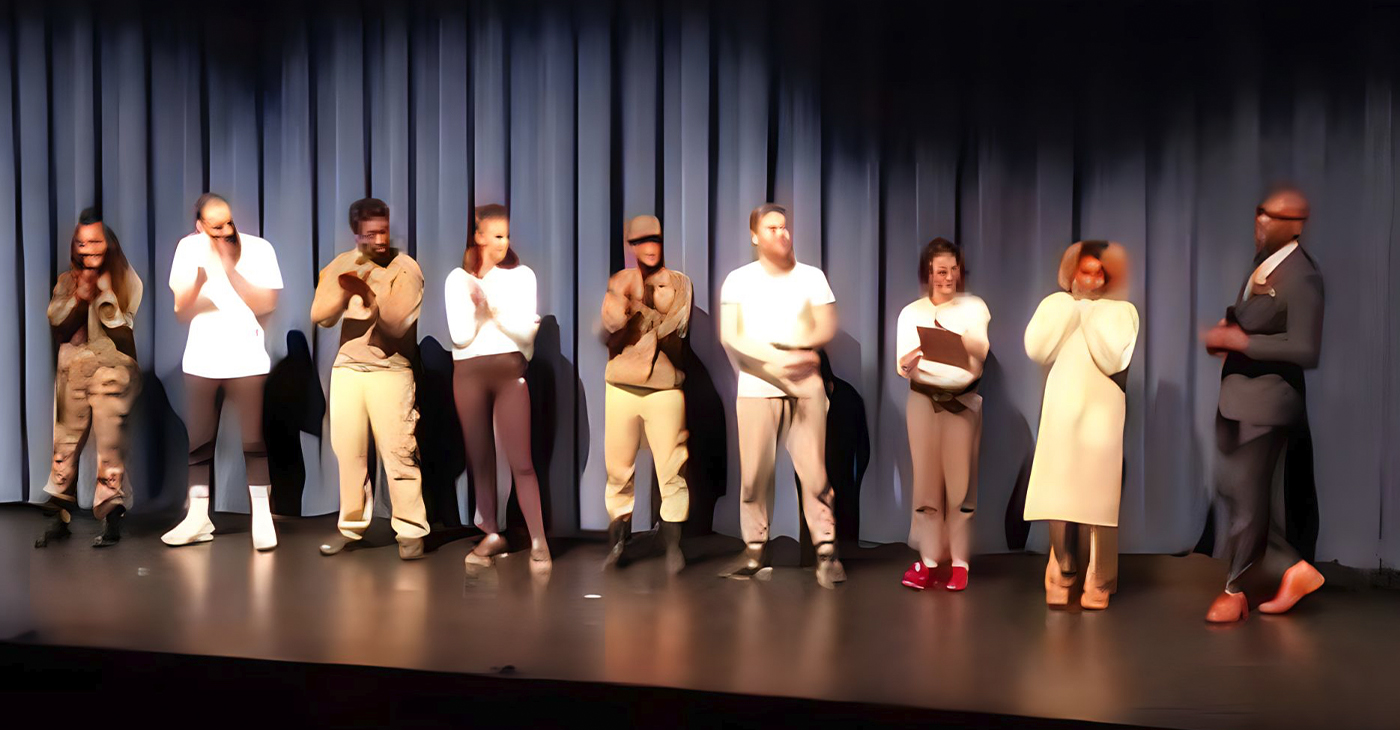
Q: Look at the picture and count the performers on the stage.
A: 9